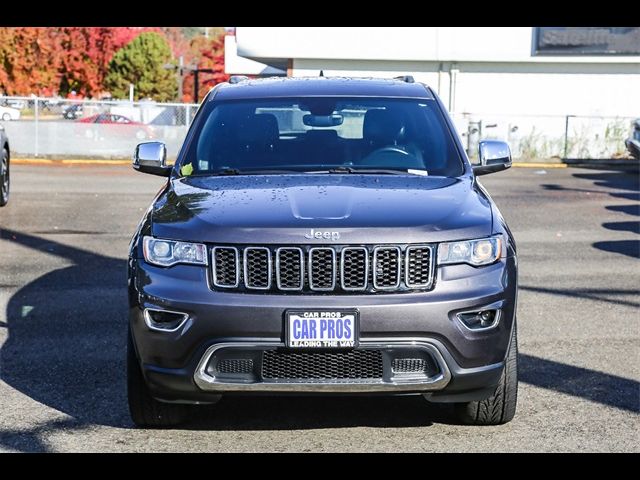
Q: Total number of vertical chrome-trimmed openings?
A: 7